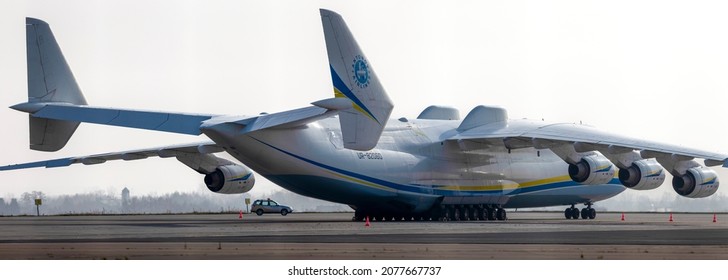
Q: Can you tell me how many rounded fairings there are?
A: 2